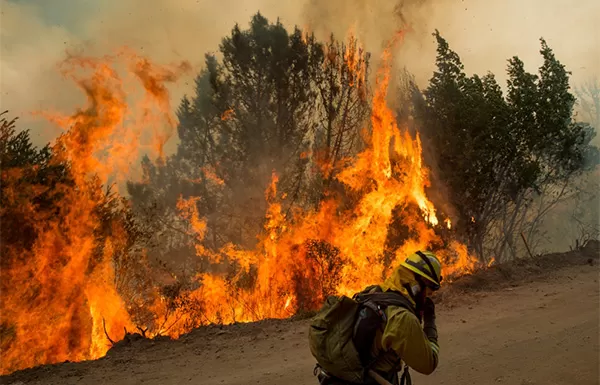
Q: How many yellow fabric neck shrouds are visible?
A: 1